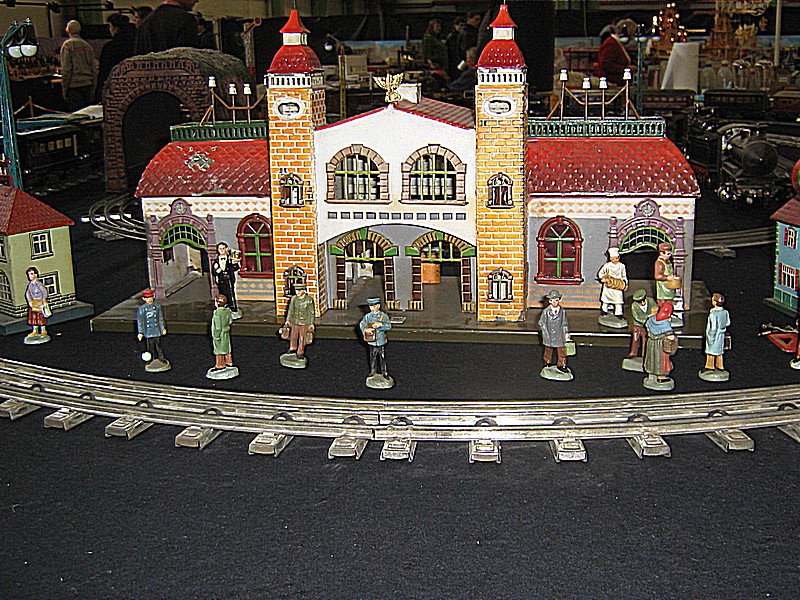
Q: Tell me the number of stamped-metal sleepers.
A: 12